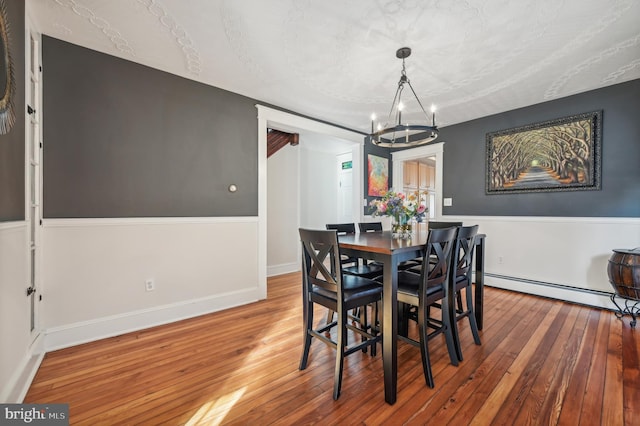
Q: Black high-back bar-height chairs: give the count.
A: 6